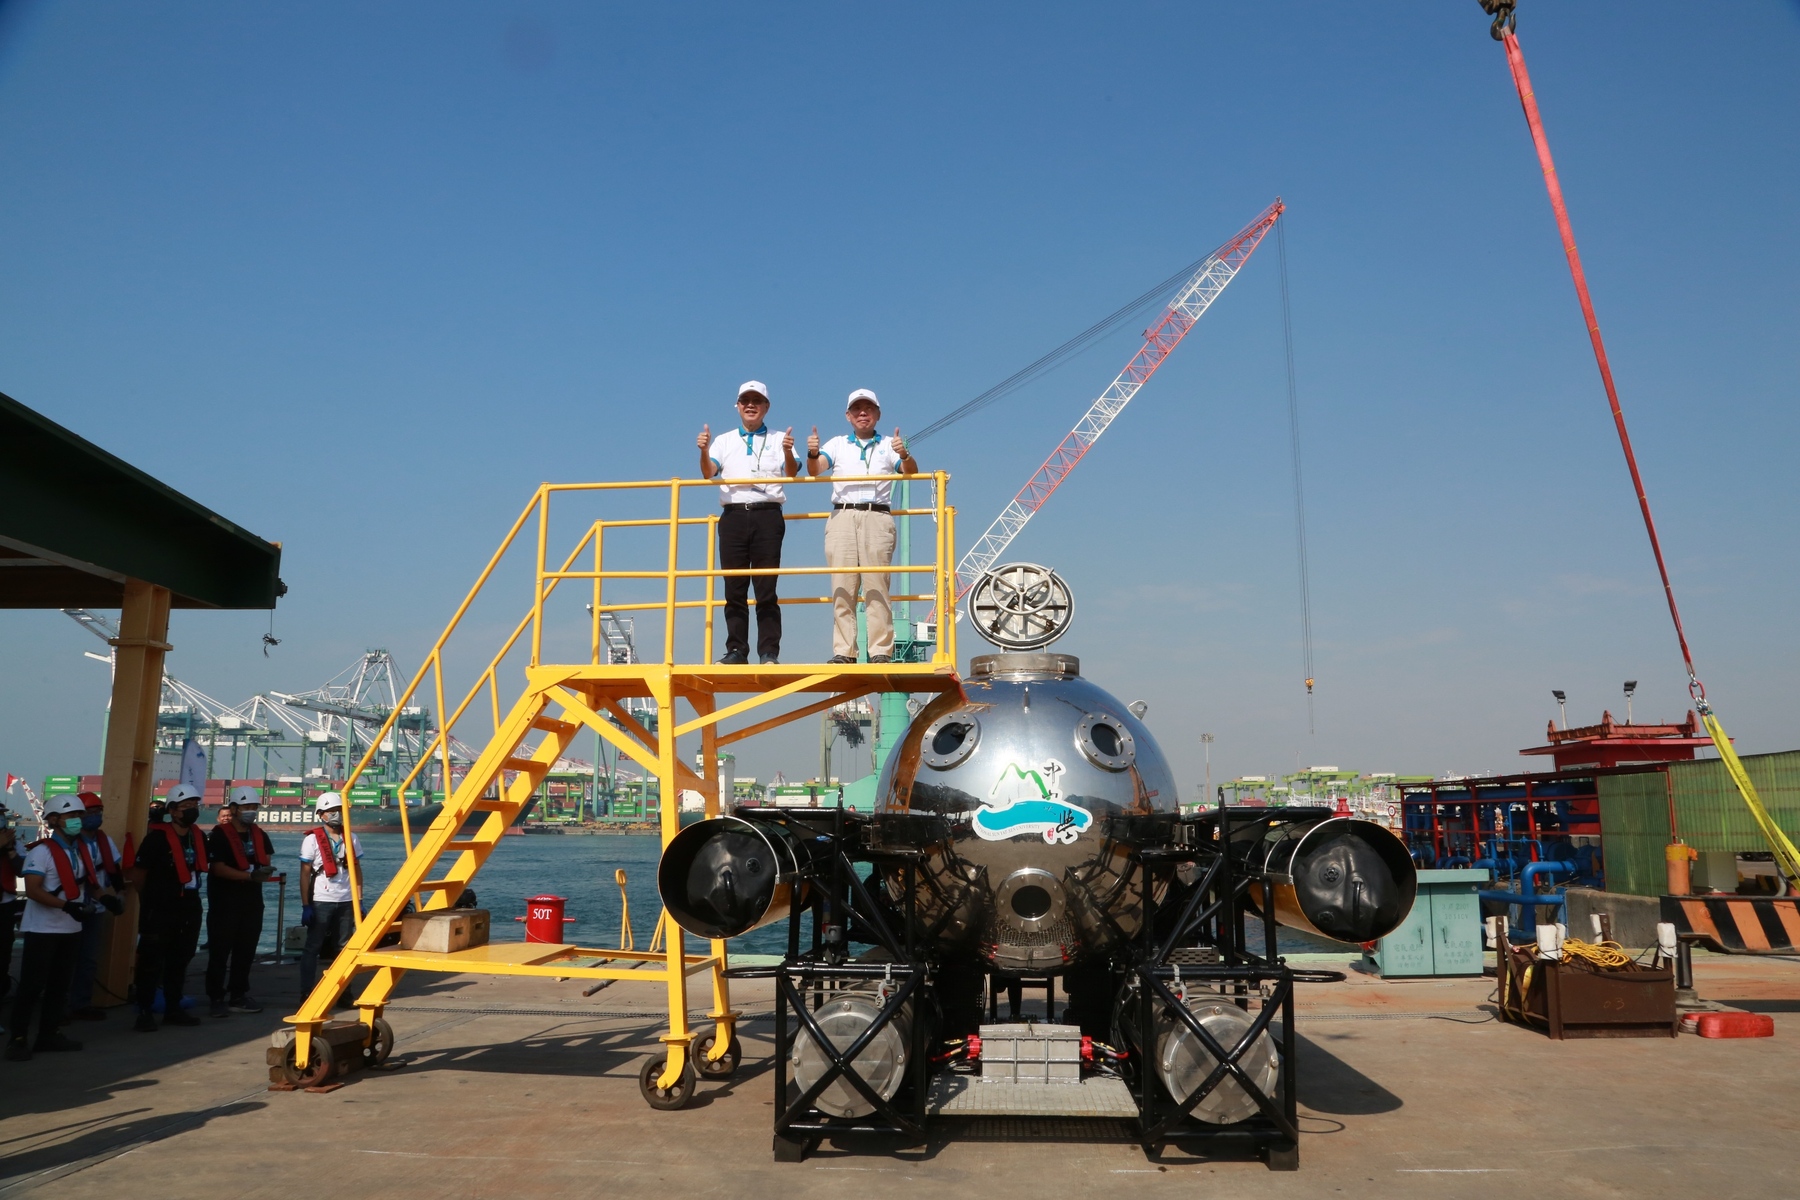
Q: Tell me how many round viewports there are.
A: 3